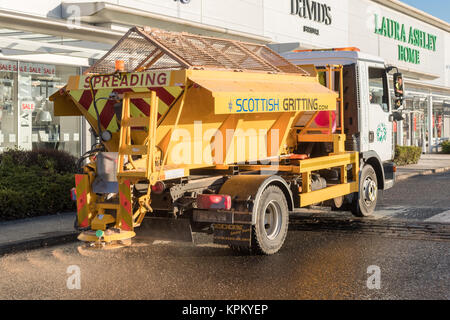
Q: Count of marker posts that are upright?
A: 2